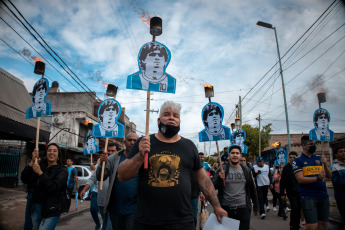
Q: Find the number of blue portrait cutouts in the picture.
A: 8